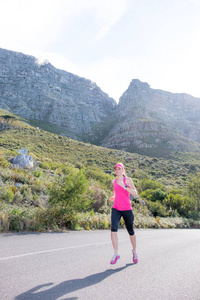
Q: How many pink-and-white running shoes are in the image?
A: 2